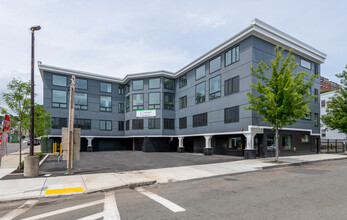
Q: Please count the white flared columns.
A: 4